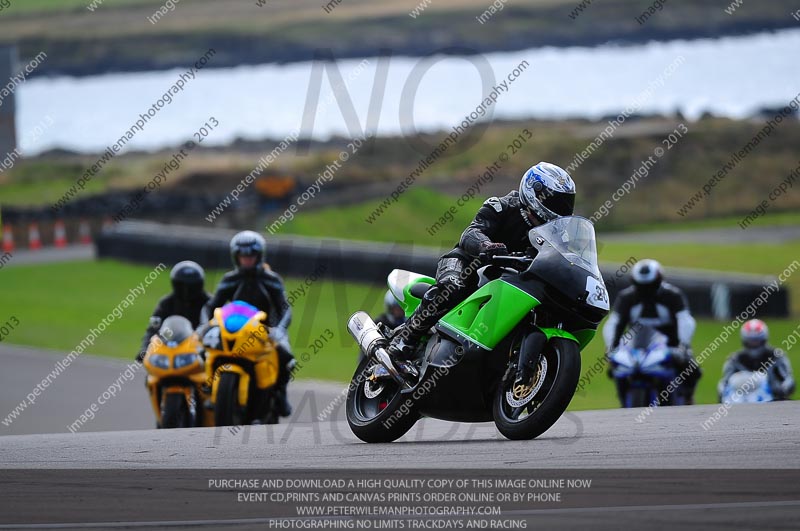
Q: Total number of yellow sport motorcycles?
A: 2